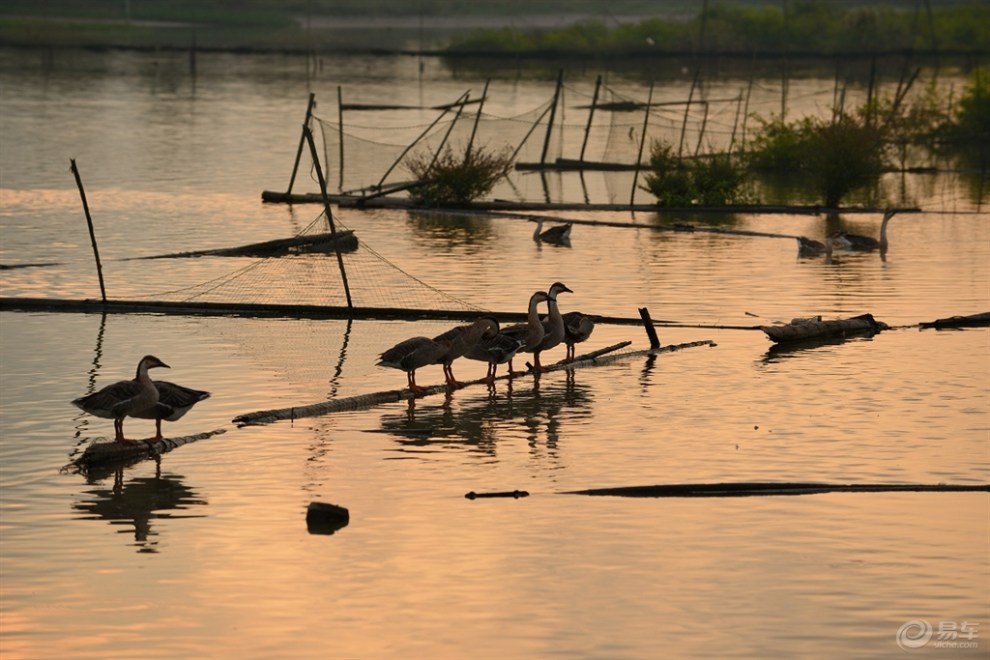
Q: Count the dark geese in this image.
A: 11